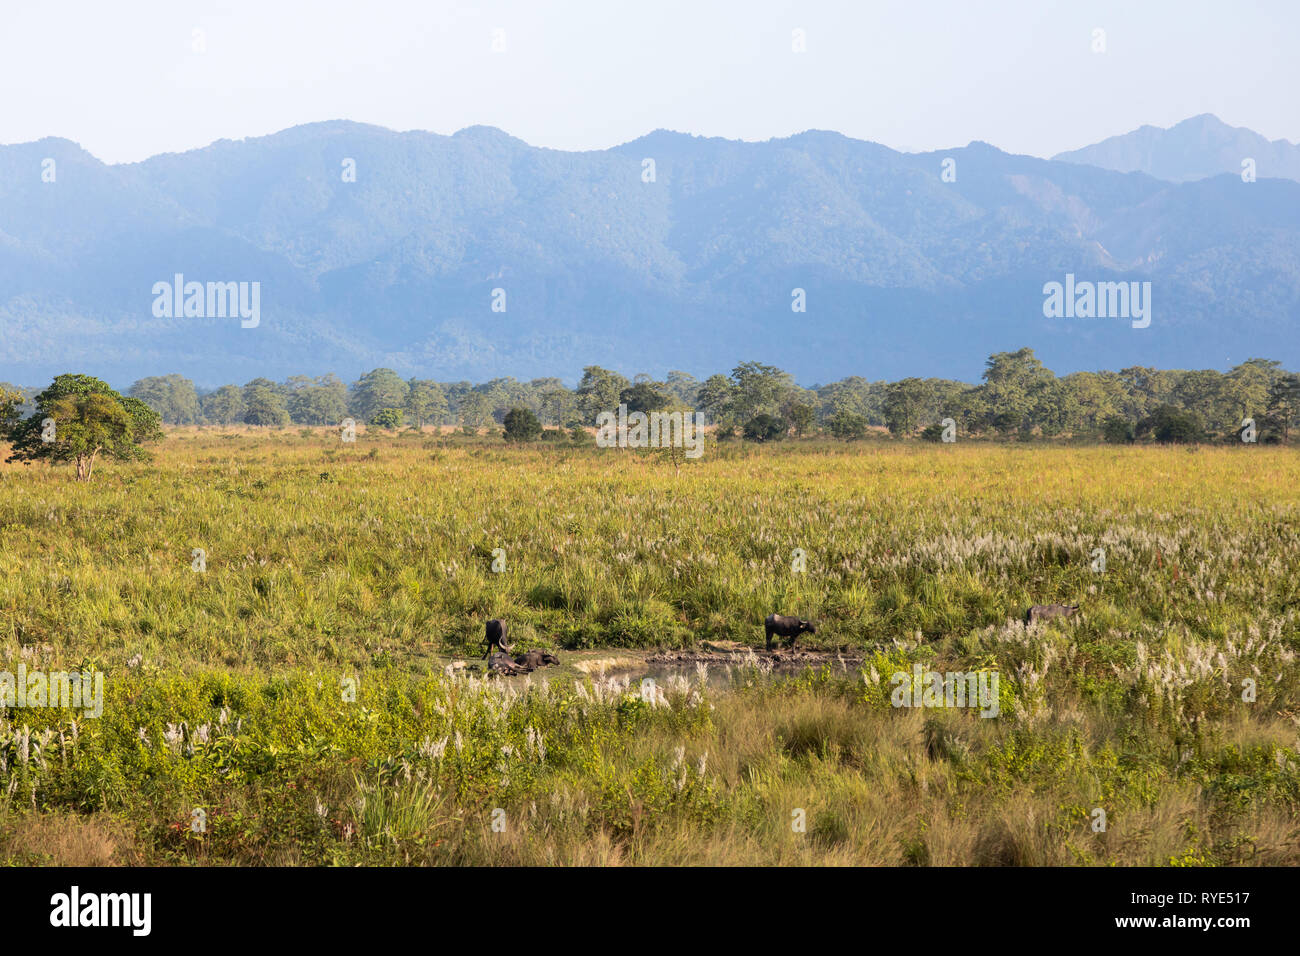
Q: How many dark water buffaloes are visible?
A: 5